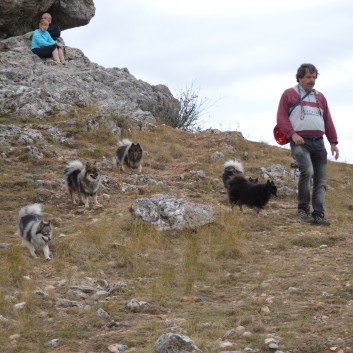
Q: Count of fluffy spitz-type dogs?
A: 5